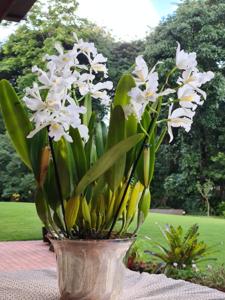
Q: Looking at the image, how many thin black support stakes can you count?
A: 2